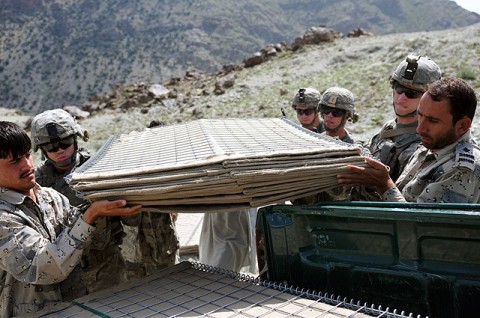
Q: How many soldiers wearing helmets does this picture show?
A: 4